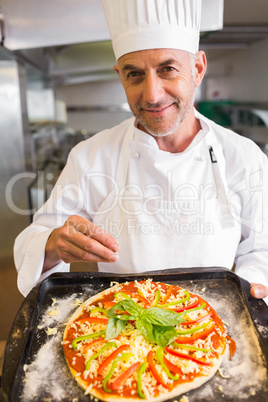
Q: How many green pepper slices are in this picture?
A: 12